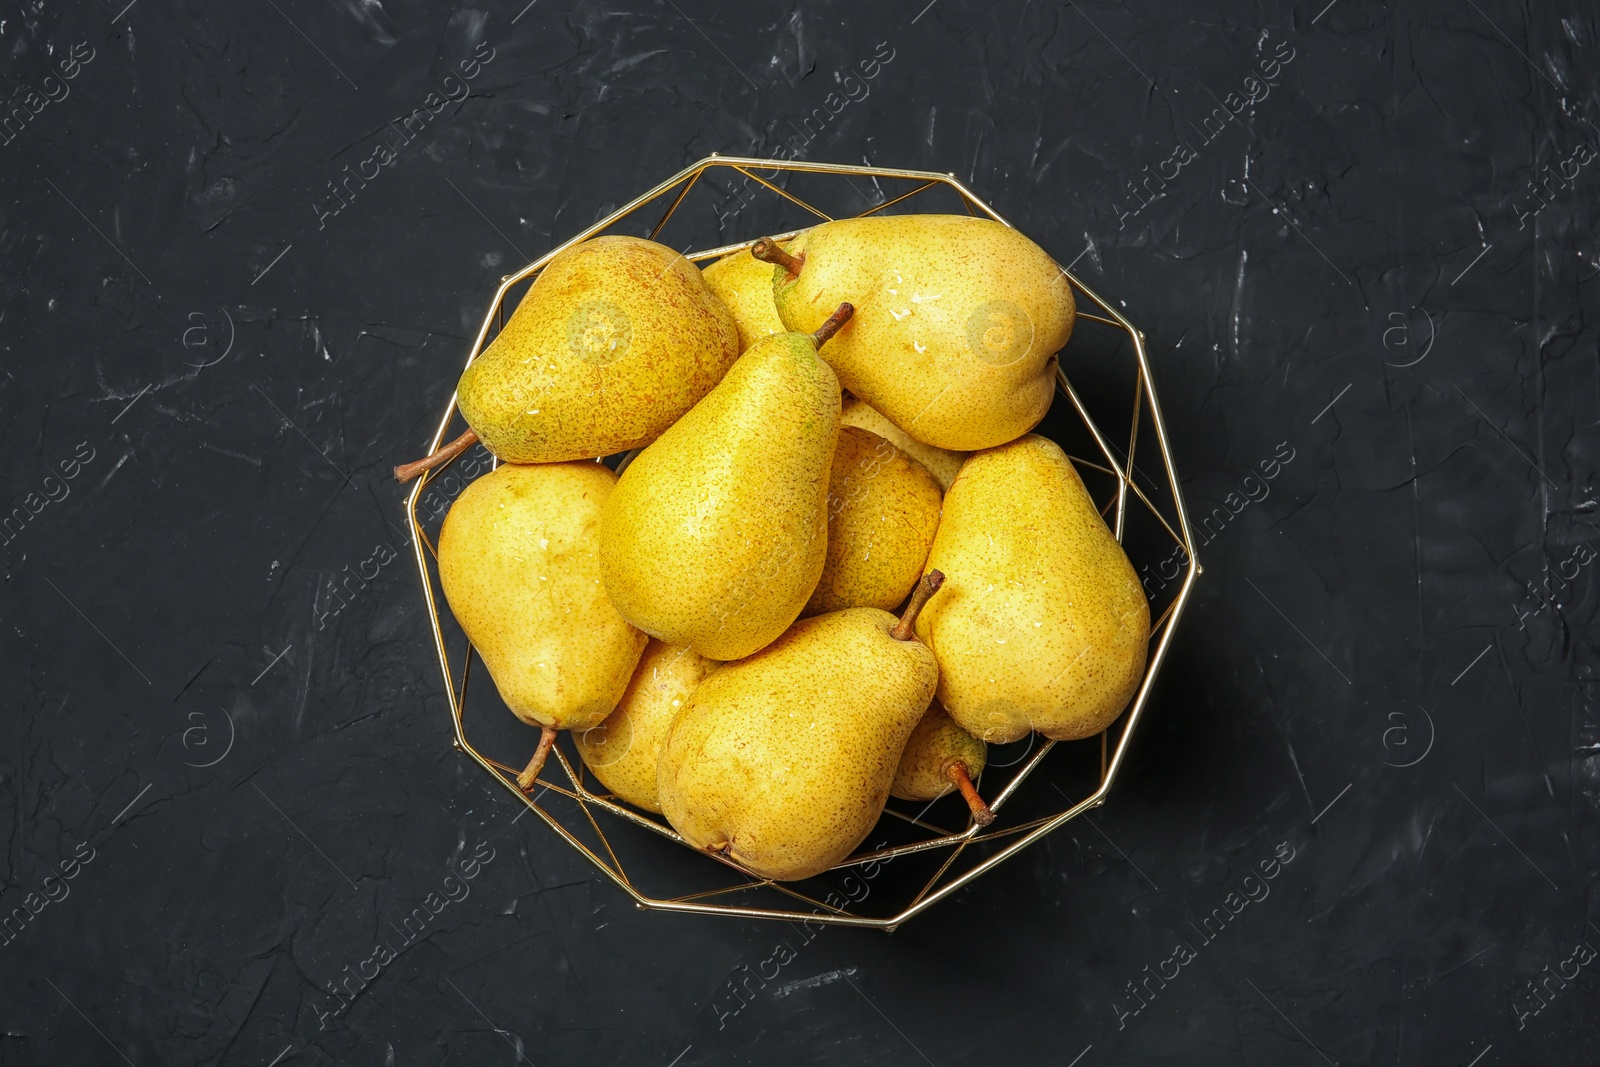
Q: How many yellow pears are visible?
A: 11